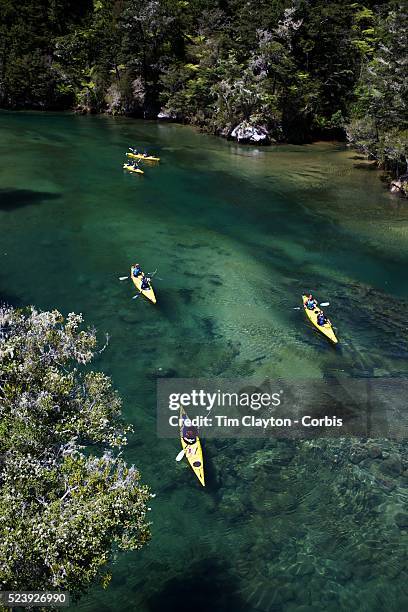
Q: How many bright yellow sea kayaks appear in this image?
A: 5